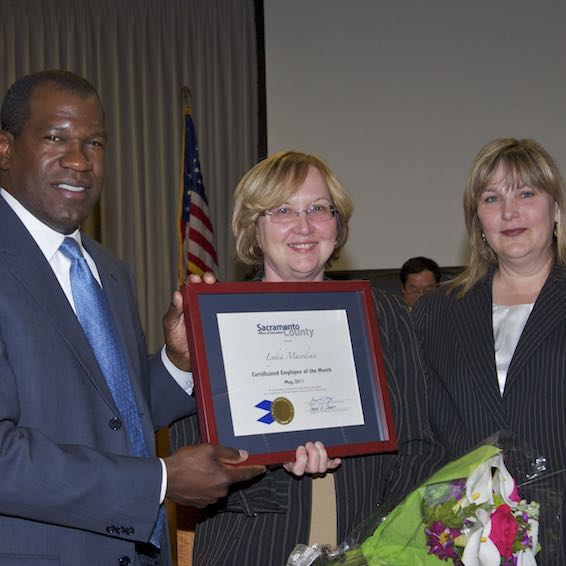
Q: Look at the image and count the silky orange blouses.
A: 0